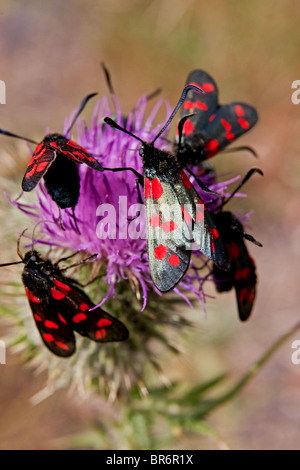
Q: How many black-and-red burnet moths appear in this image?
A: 5